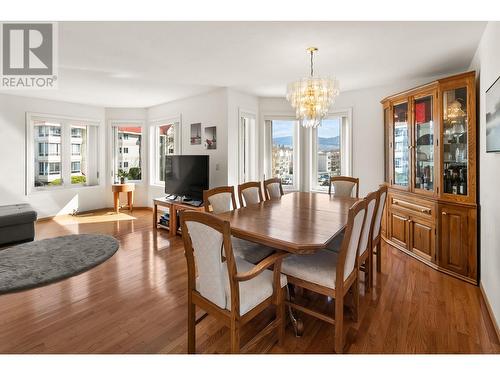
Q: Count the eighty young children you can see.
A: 0